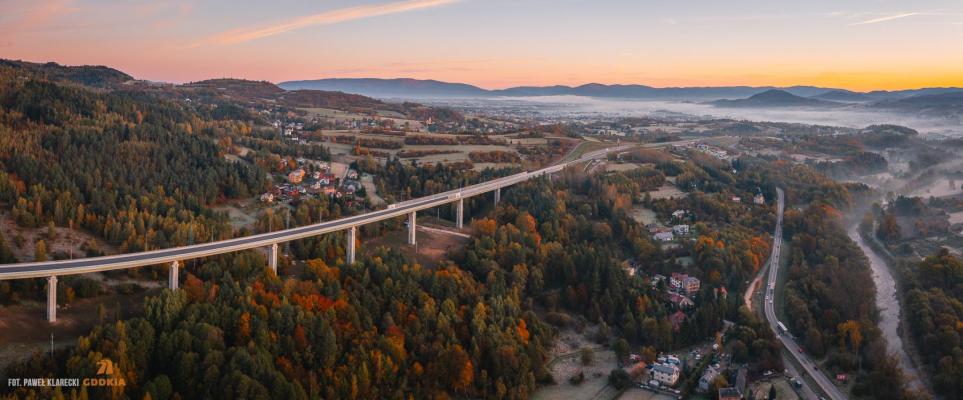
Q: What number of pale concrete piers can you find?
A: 7